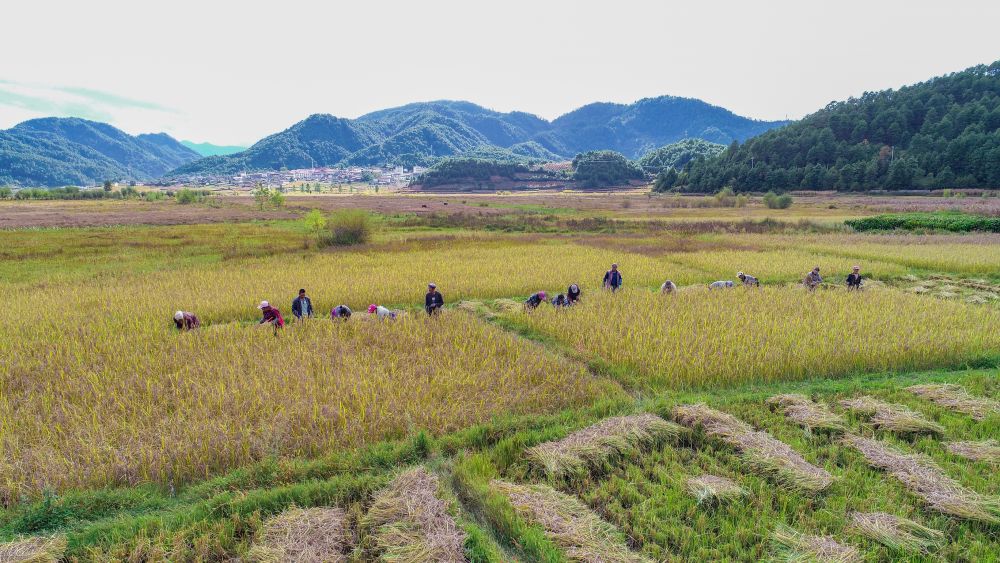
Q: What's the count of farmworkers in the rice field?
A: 15